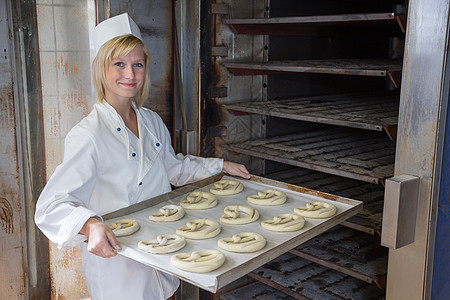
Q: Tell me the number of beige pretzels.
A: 12